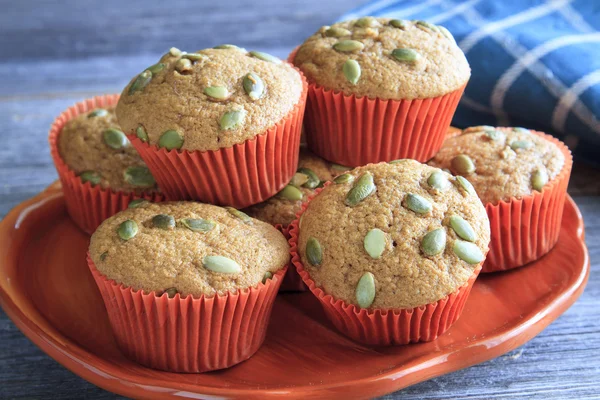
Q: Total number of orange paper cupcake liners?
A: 7